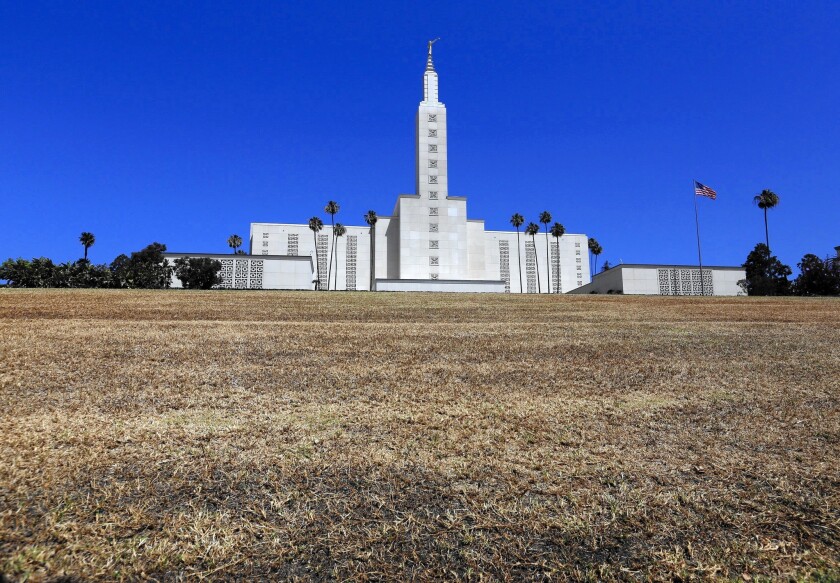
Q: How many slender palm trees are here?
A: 13